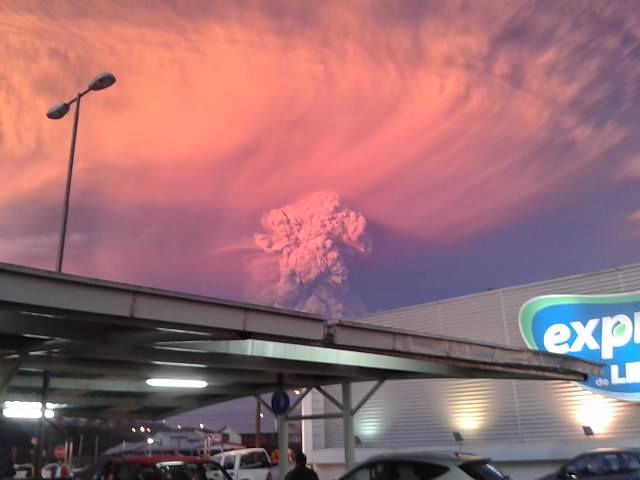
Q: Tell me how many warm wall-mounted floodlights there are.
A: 2